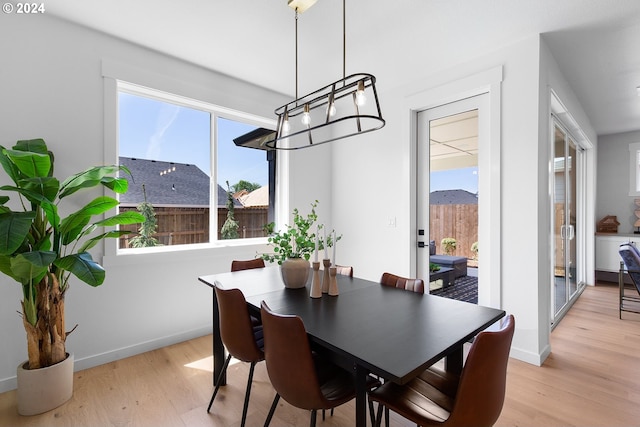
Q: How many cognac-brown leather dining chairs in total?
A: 6